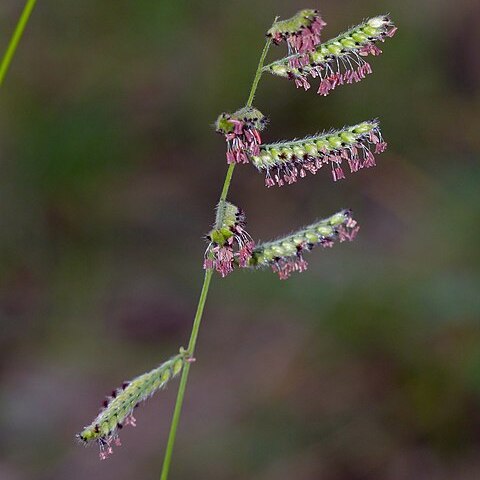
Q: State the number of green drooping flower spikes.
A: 7